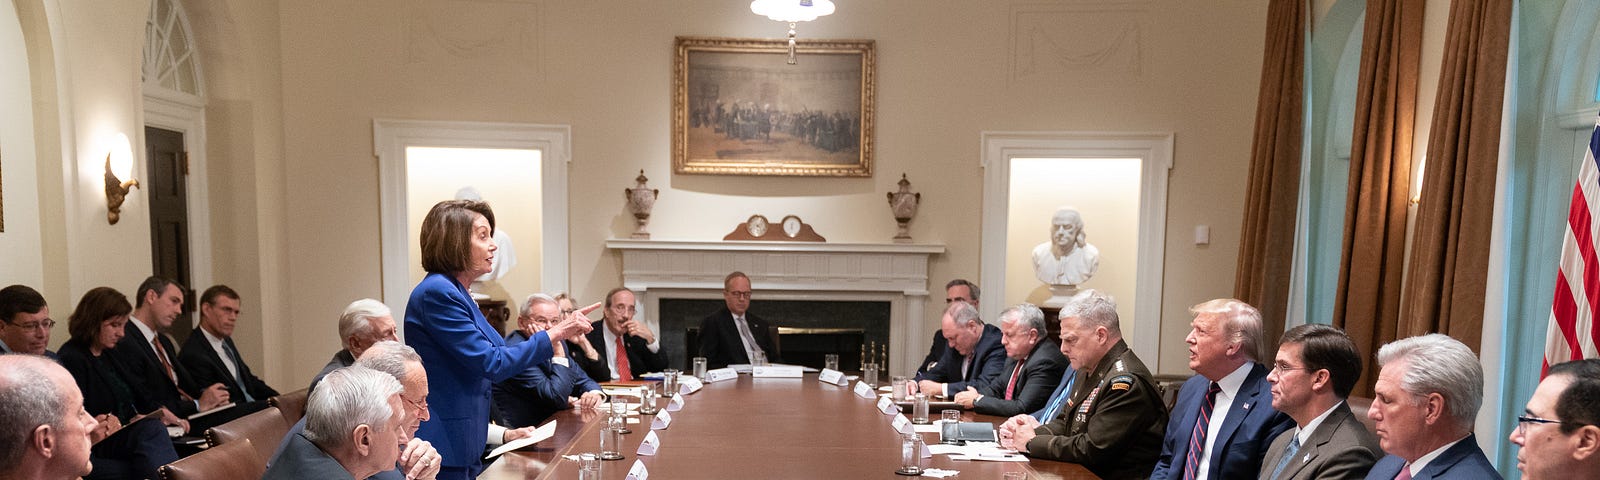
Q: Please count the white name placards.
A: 12